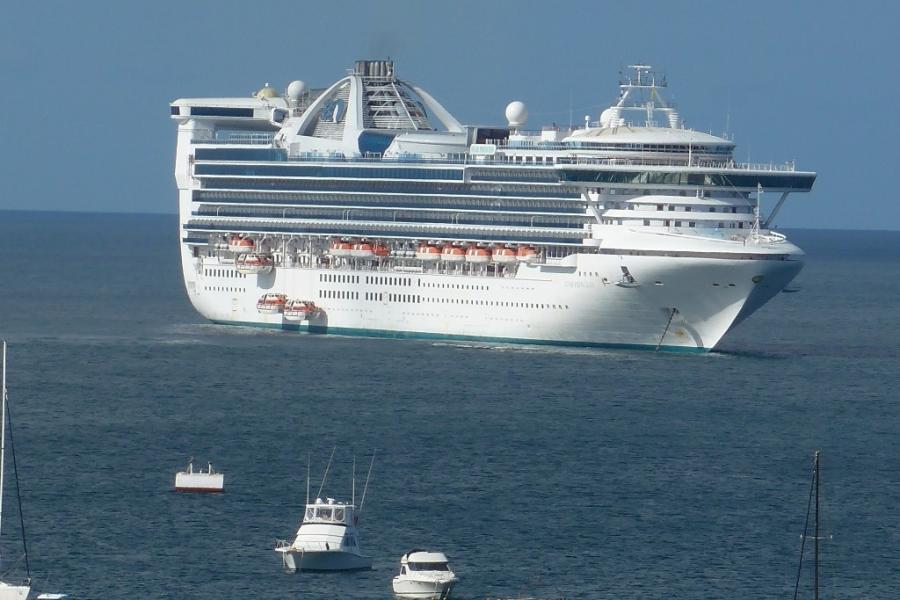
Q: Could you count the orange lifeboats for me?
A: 12